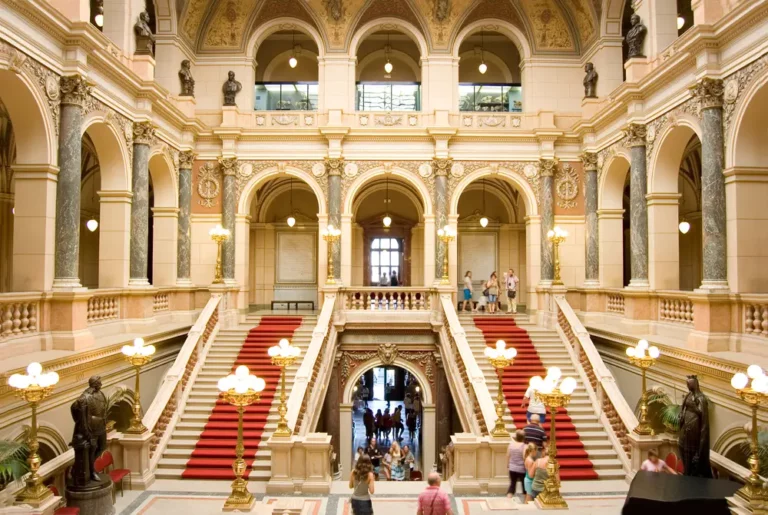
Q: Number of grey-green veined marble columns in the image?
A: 10